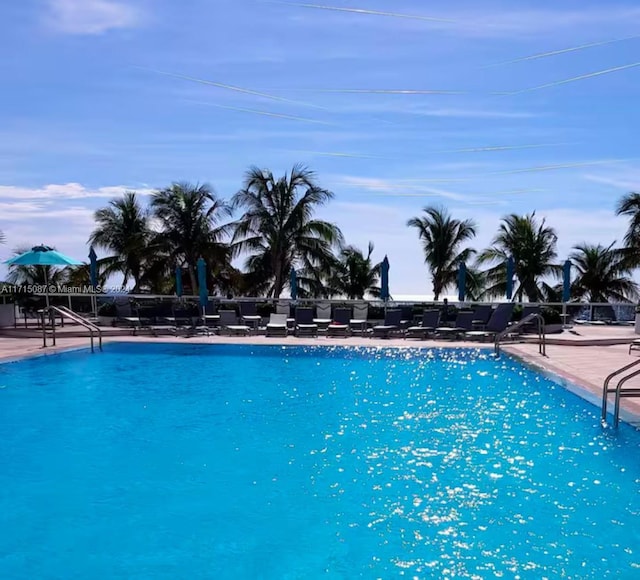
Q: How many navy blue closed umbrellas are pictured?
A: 8